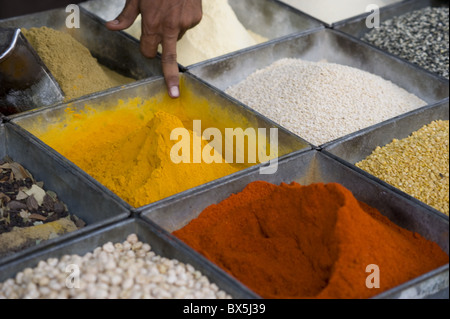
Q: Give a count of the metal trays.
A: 10